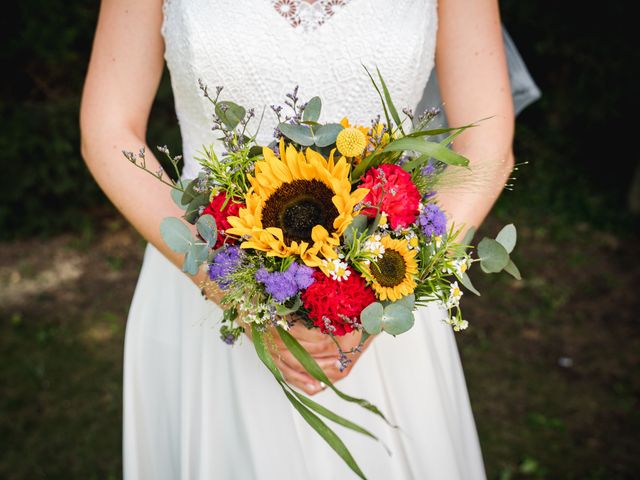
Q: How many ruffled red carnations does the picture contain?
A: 3